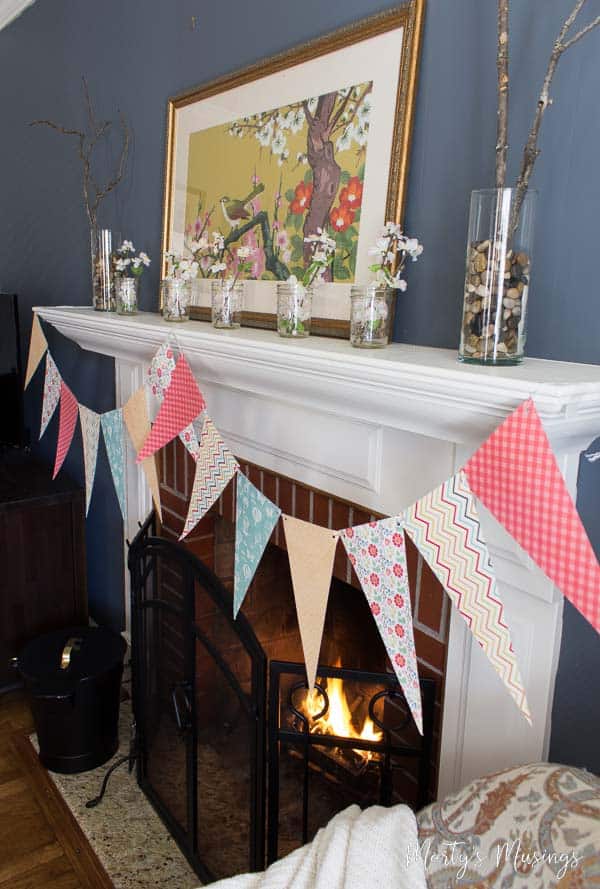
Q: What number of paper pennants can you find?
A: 14